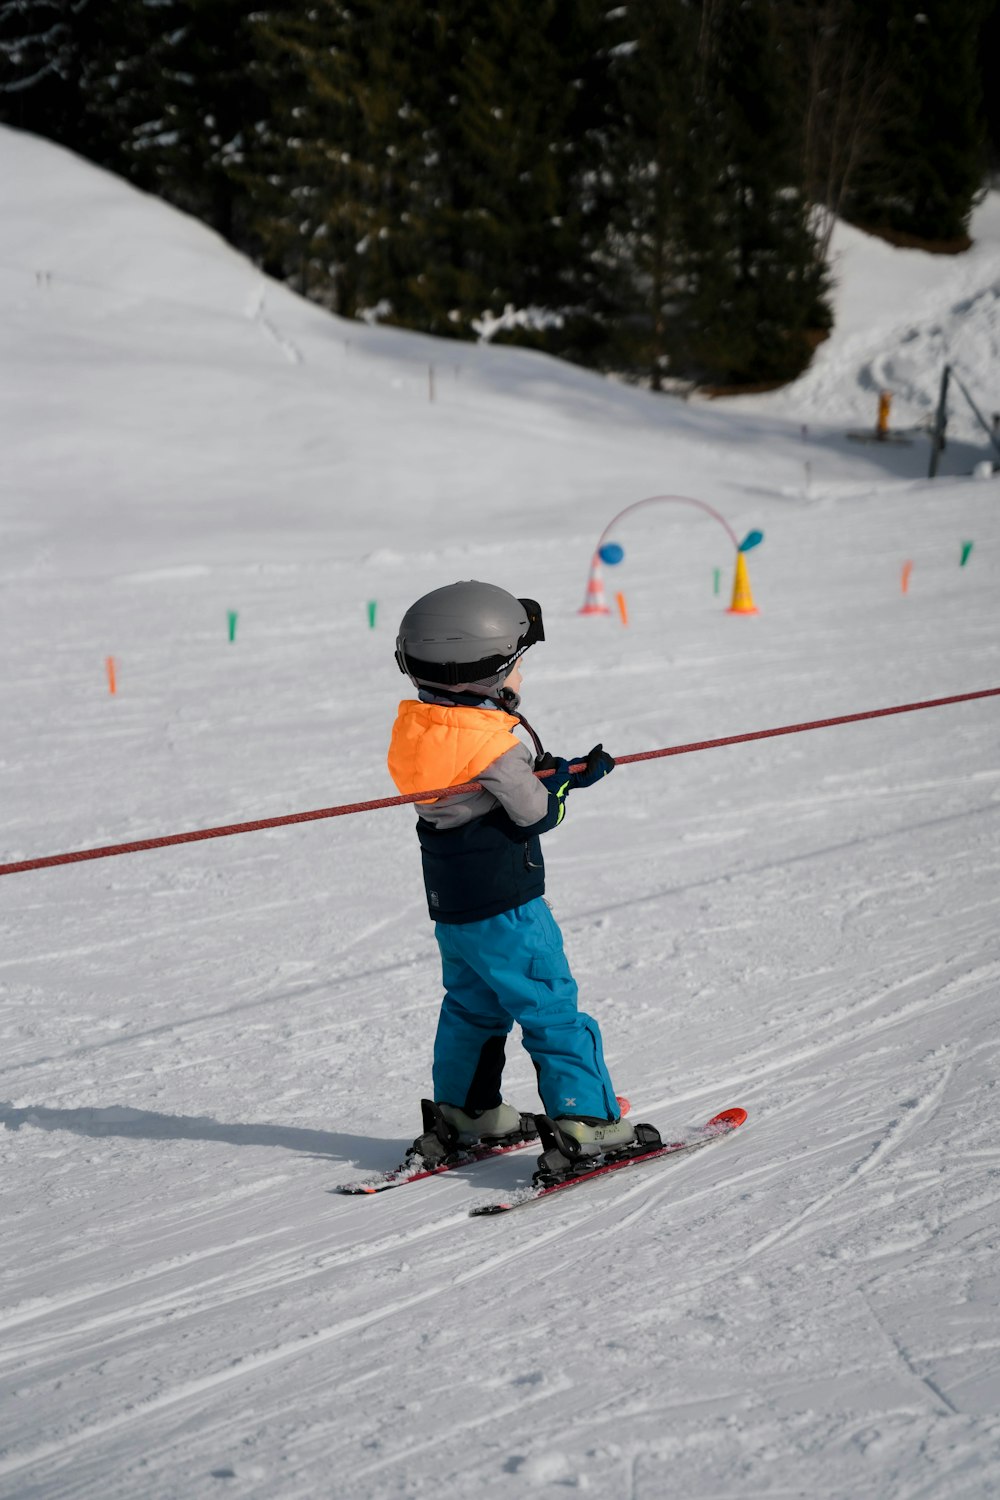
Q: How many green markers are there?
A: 4